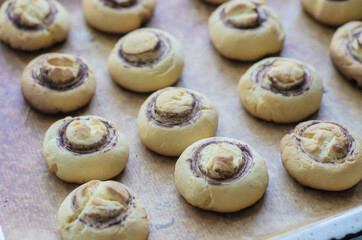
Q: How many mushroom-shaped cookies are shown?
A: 14